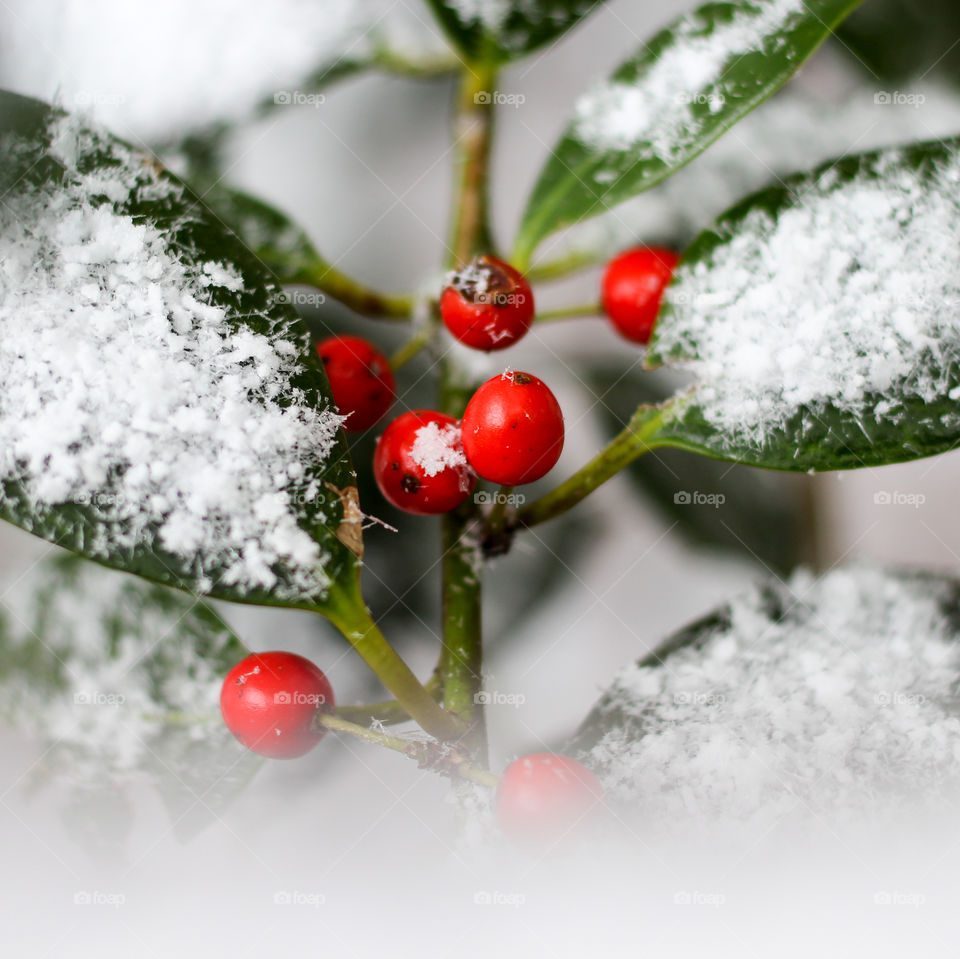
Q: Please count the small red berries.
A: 7